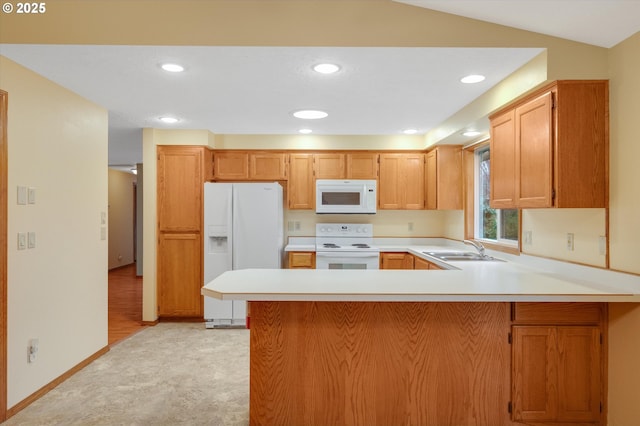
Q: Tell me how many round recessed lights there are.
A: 8